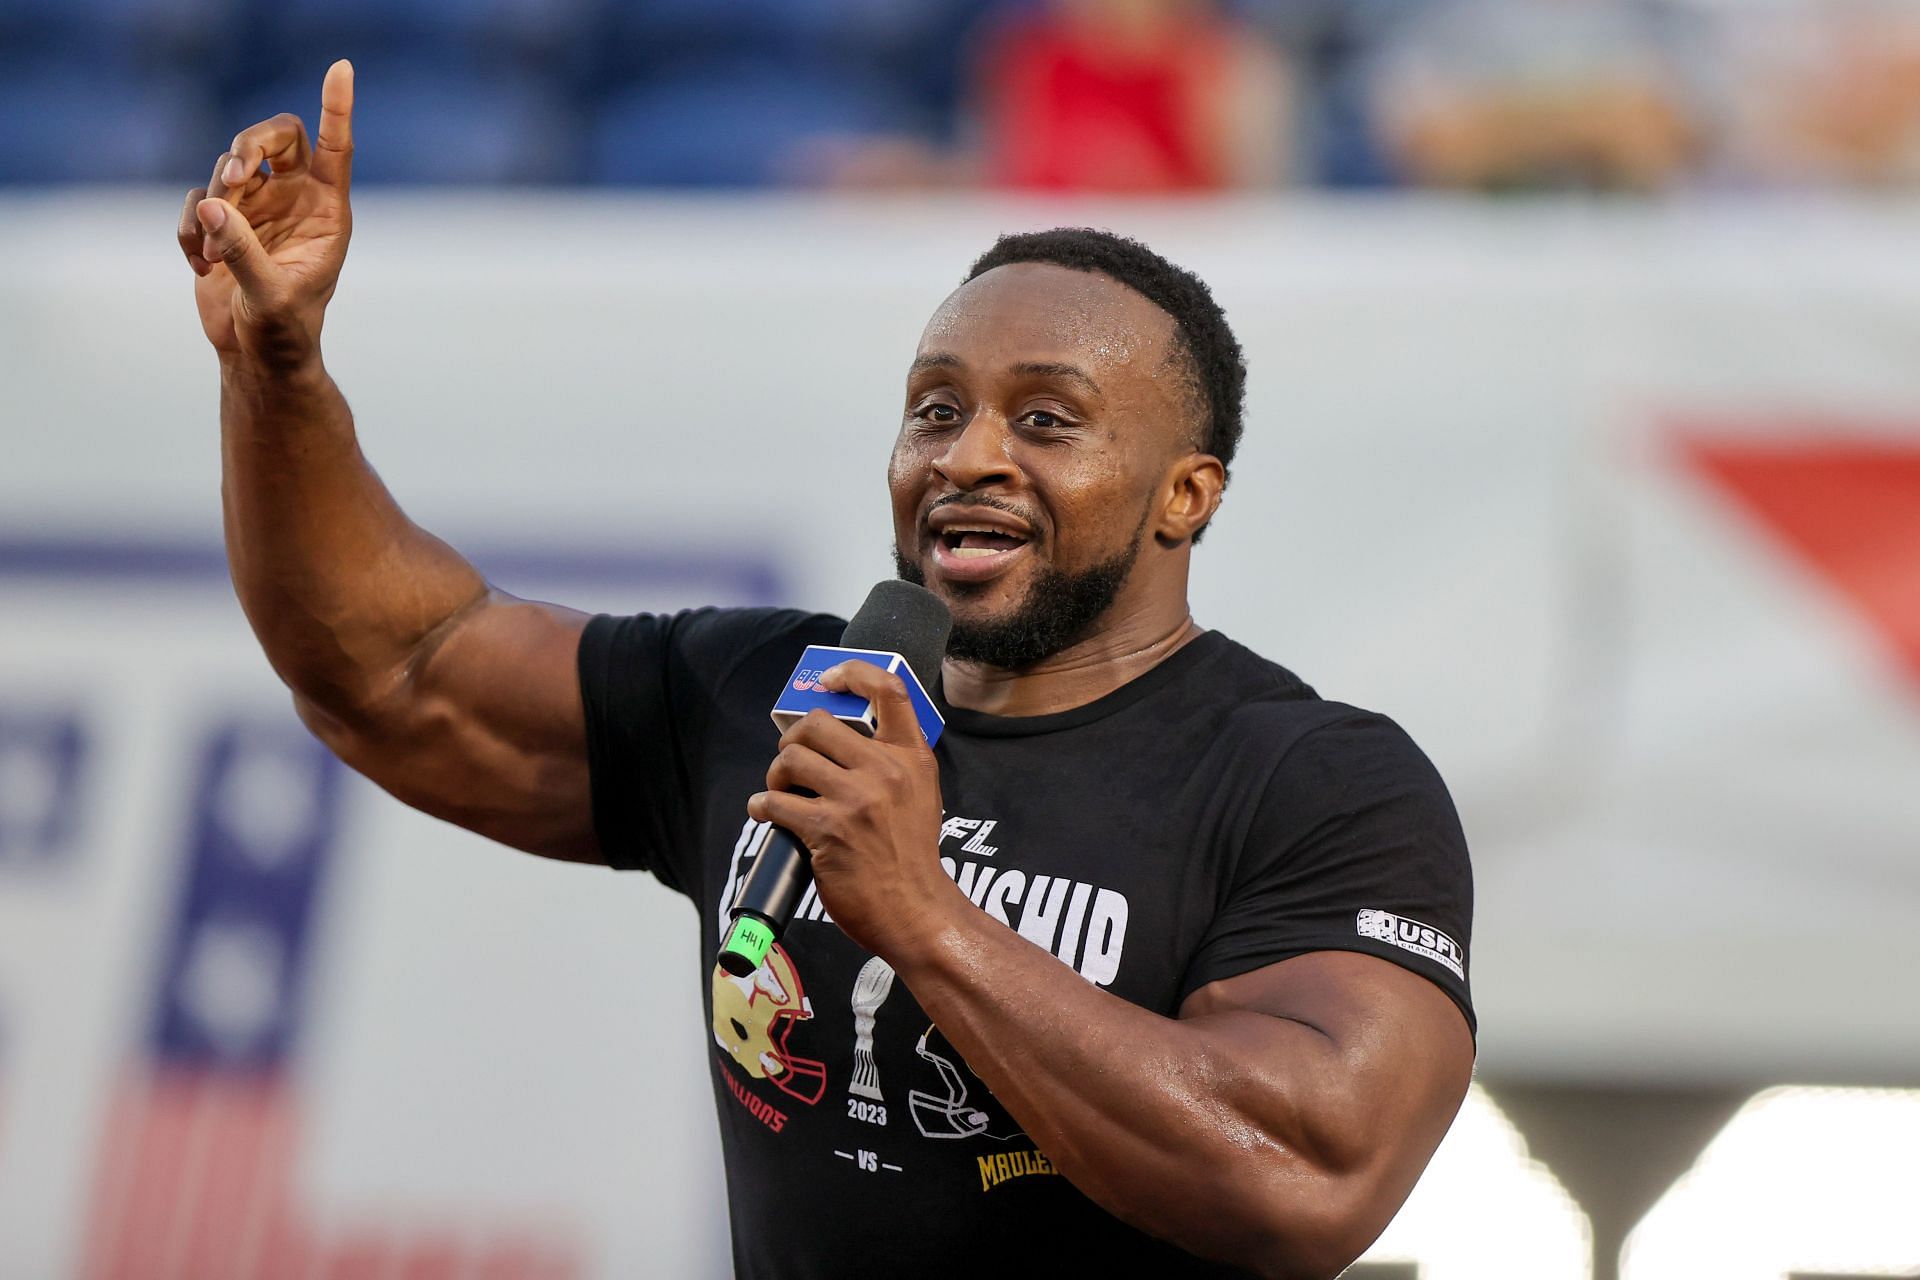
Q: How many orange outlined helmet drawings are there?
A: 1